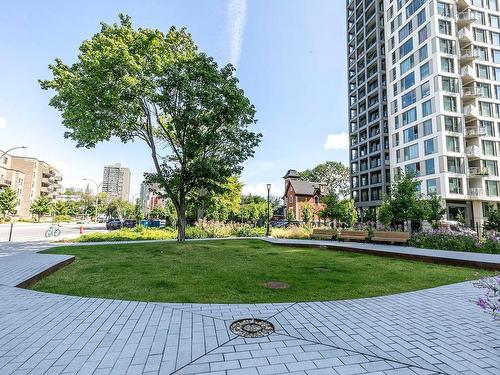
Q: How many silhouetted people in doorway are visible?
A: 0